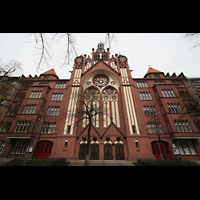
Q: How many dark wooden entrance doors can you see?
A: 4